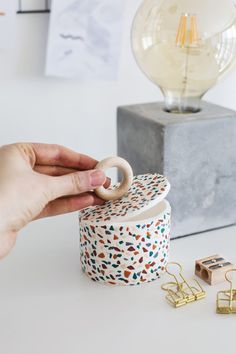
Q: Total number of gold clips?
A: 2